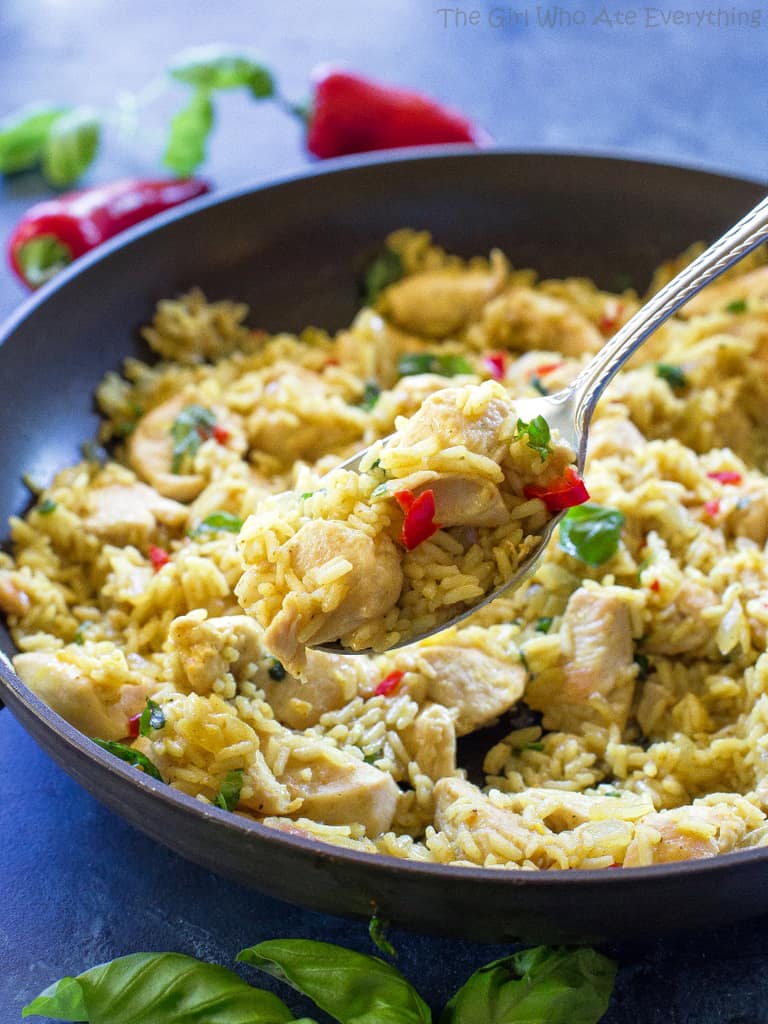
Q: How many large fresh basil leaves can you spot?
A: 3